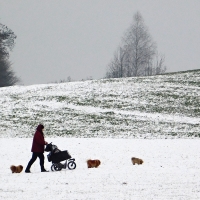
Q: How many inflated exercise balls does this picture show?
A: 0